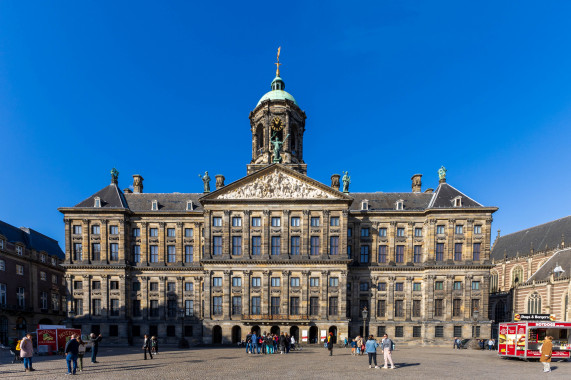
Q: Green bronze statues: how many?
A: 5